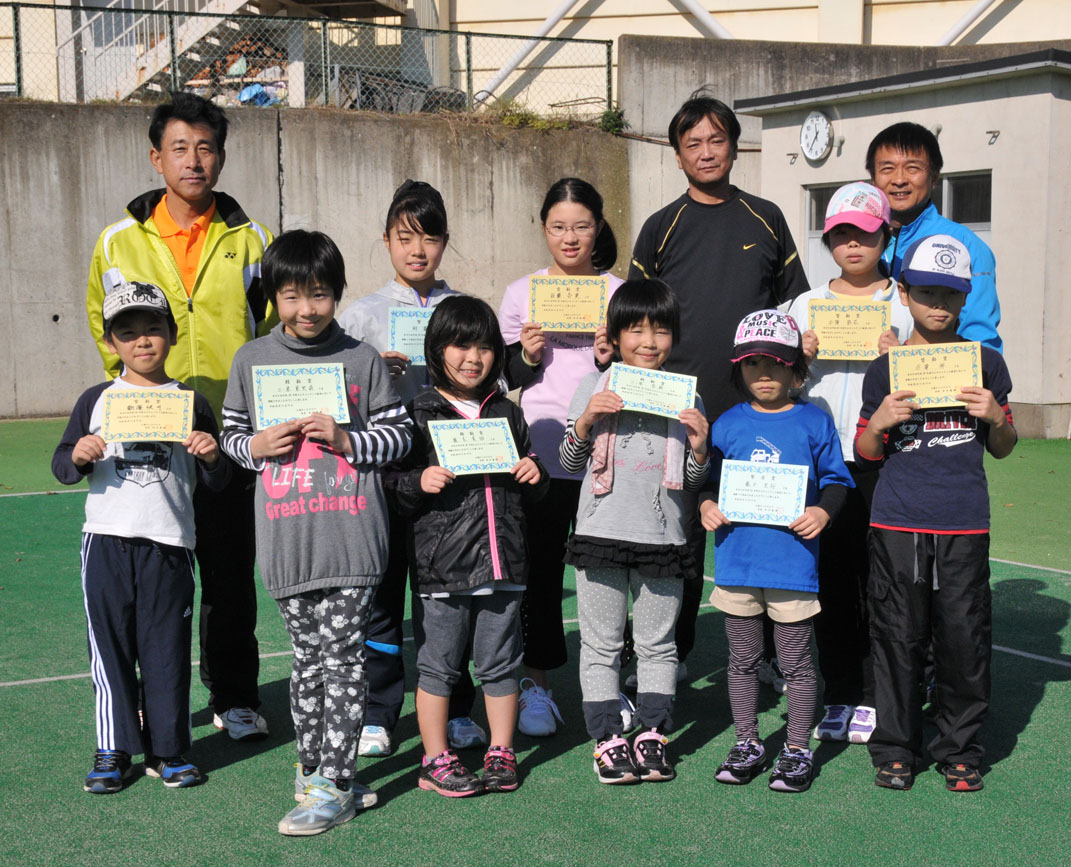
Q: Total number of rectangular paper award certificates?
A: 9